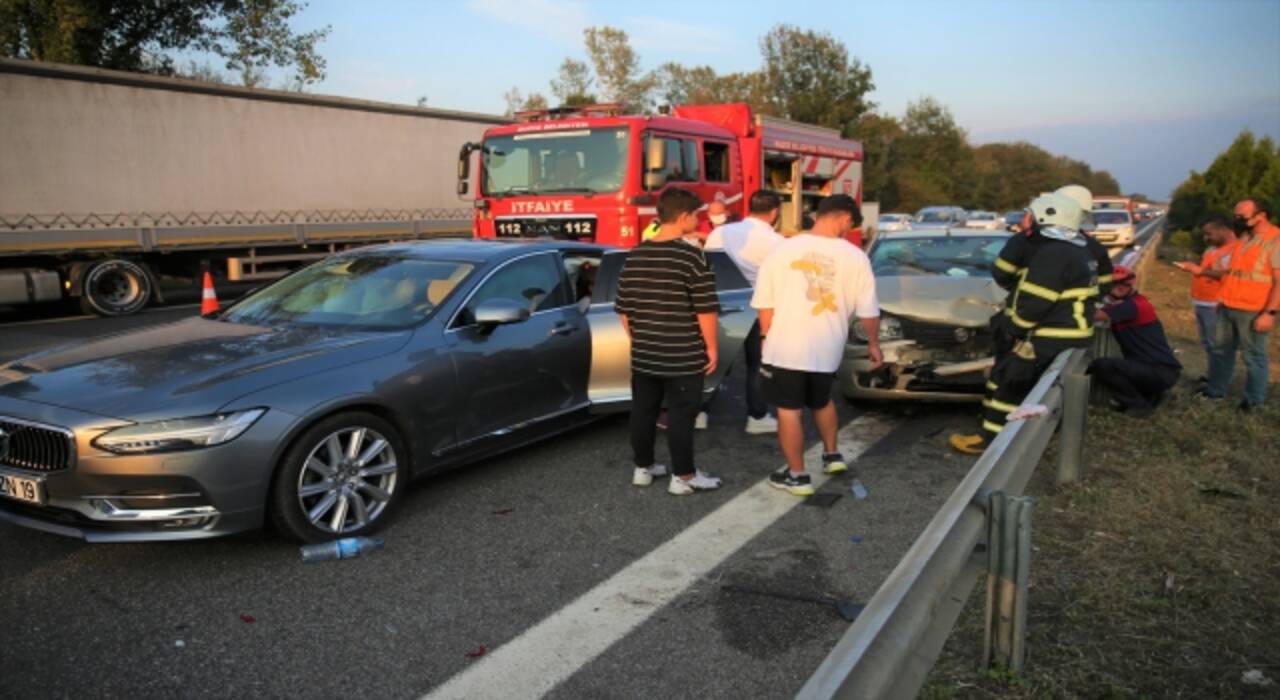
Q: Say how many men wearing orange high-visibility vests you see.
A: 2